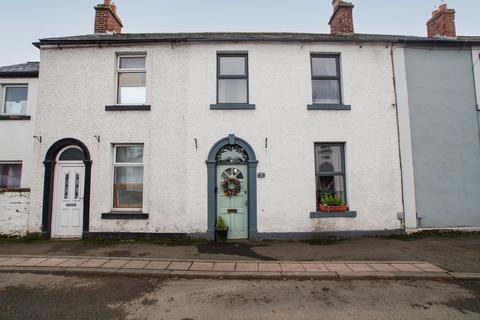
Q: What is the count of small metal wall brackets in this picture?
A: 4